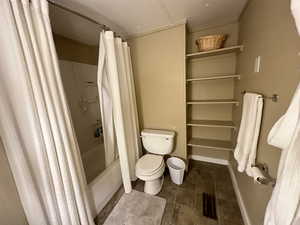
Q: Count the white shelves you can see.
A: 5